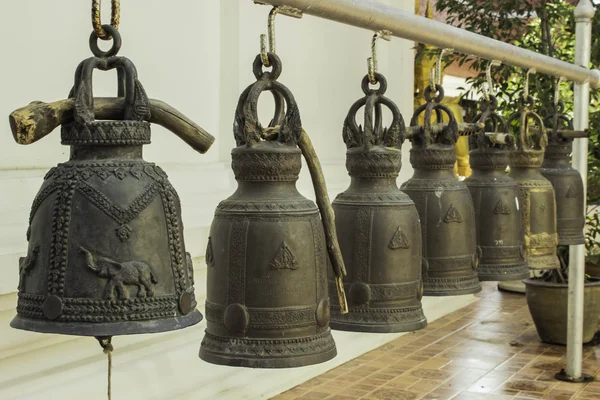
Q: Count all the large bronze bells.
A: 7